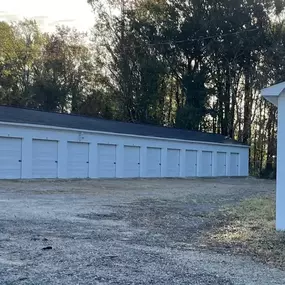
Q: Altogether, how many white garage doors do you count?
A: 11